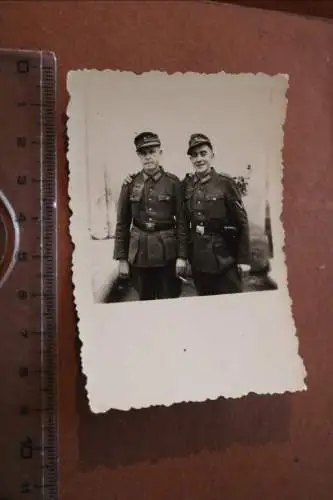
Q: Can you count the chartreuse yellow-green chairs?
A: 0